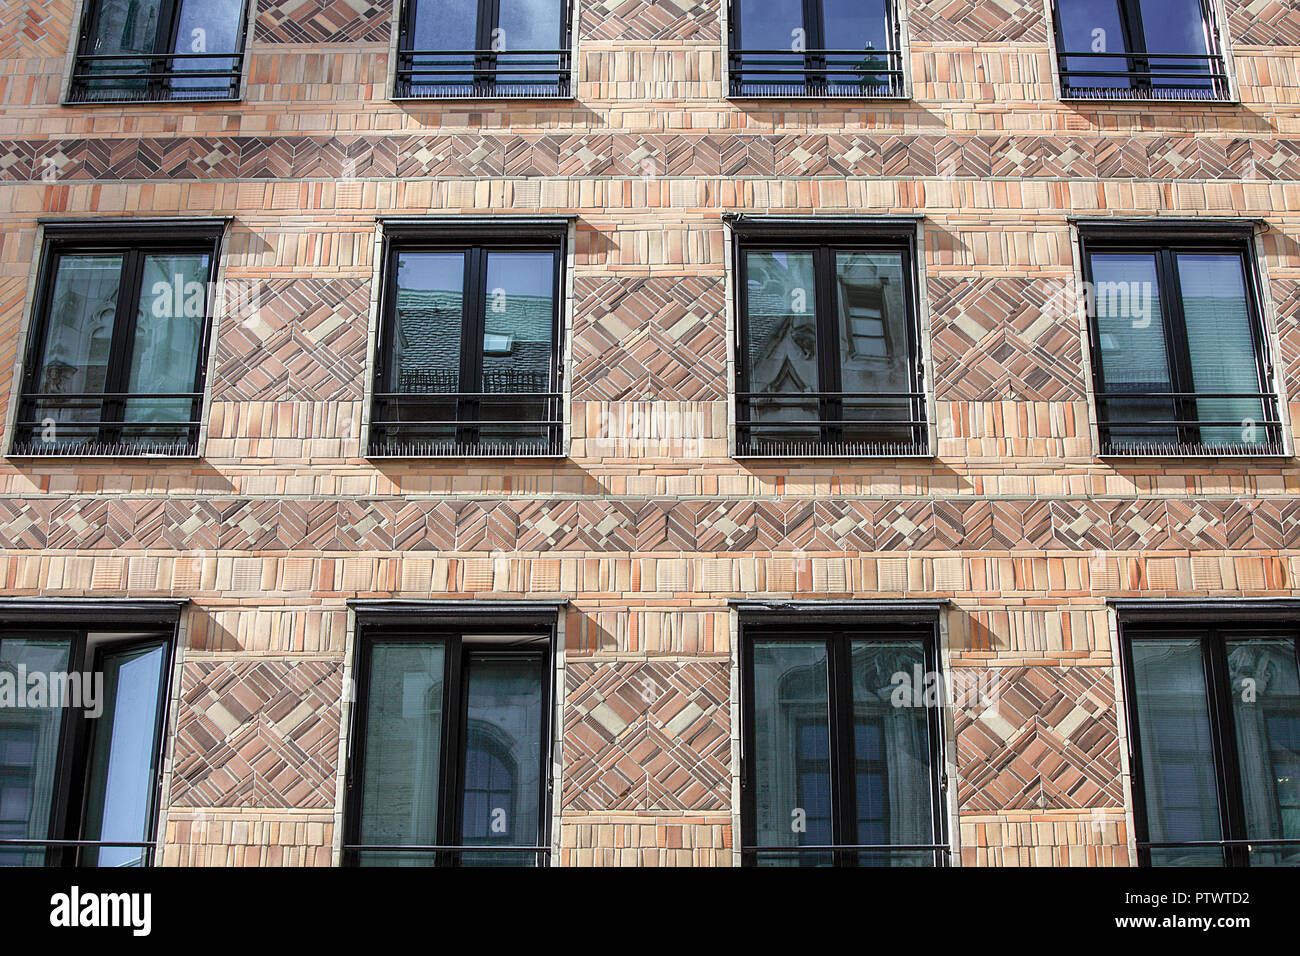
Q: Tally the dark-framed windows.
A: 12